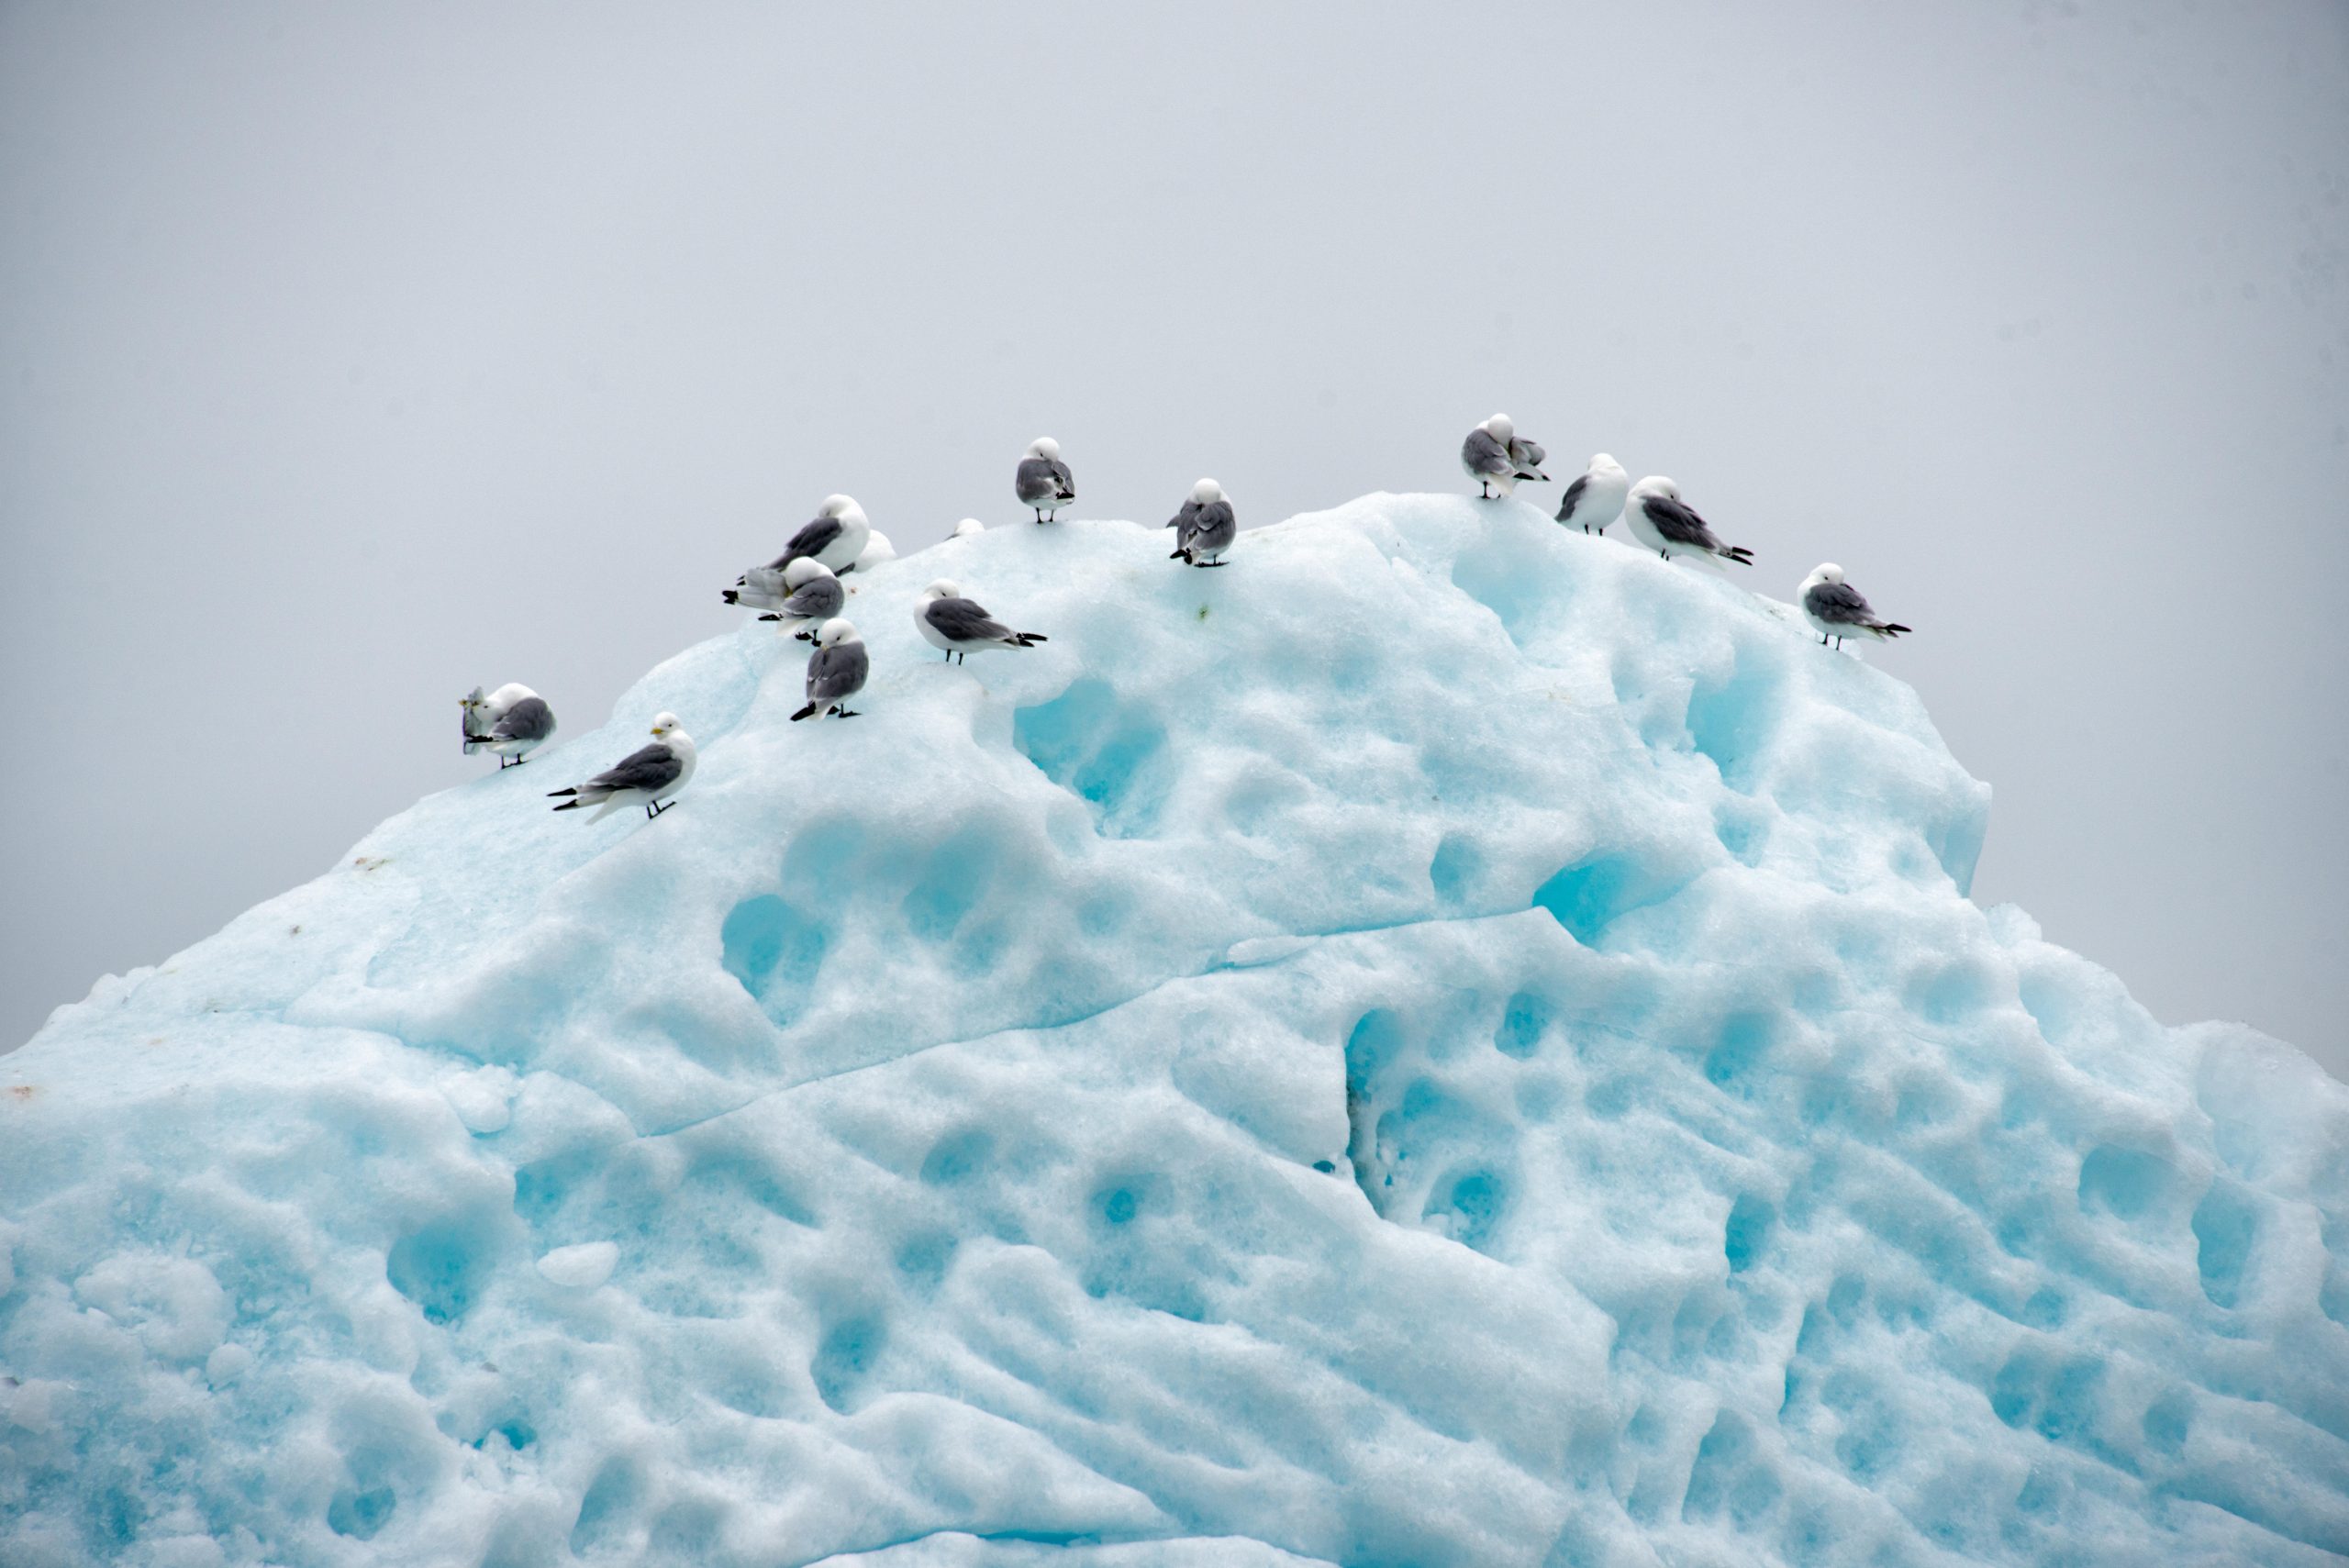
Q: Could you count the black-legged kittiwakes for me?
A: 14